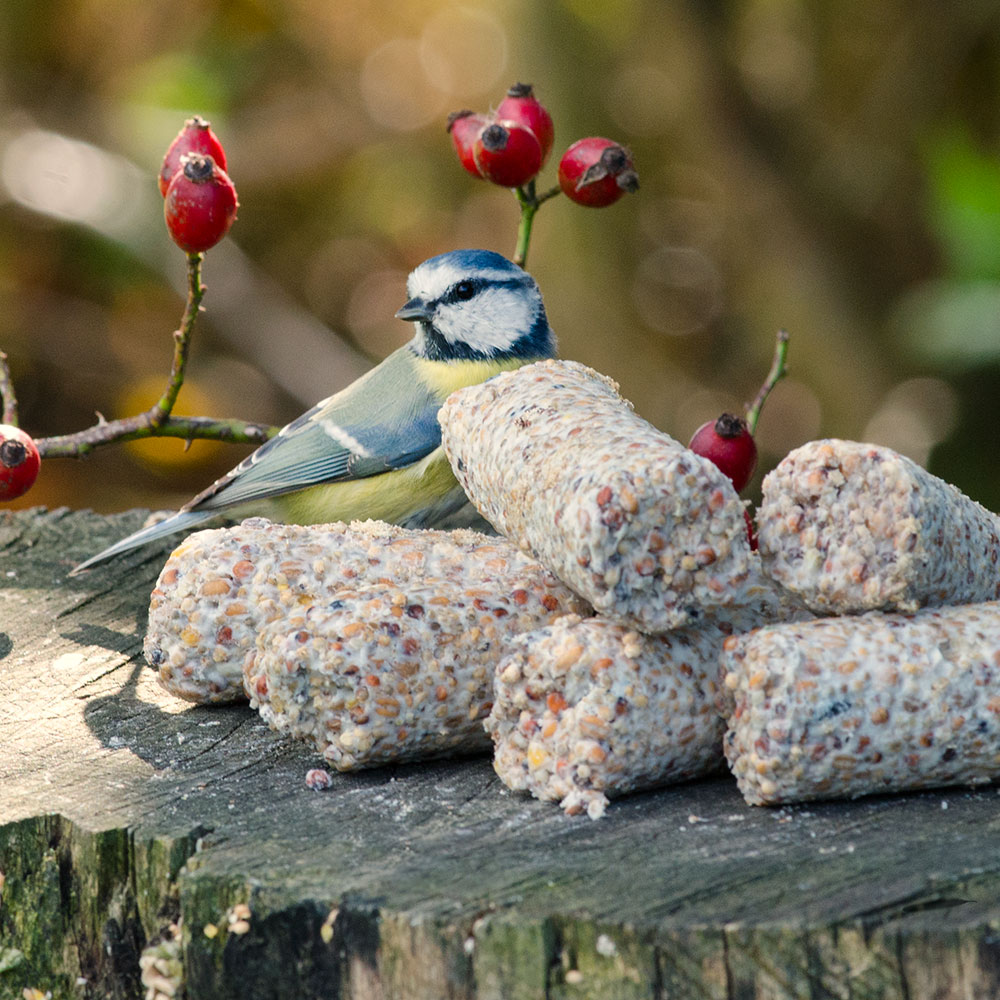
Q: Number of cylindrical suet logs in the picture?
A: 6